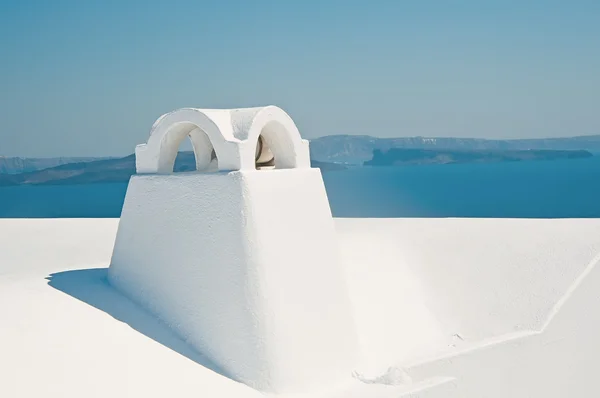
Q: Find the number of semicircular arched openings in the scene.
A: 2